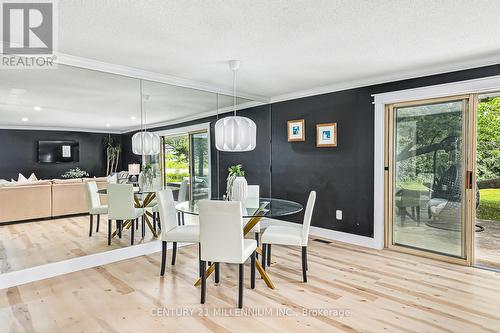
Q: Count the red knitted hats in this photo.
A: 0